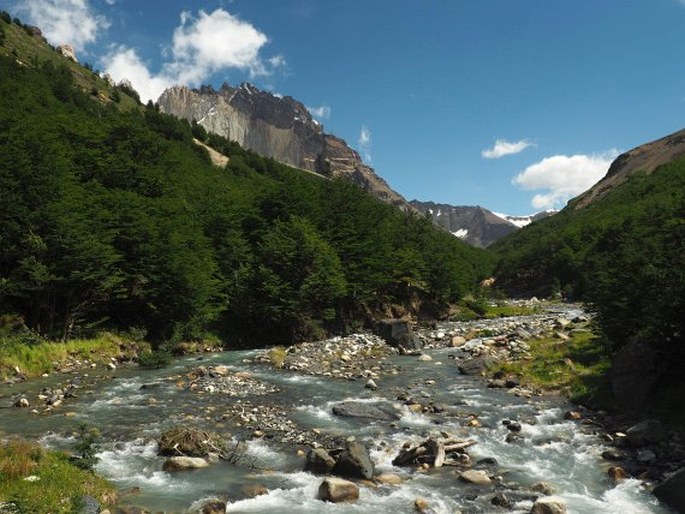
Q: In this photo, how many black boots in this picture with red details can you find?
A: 0